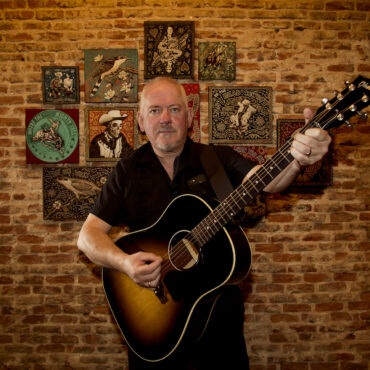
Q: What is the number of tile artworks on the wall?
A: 11